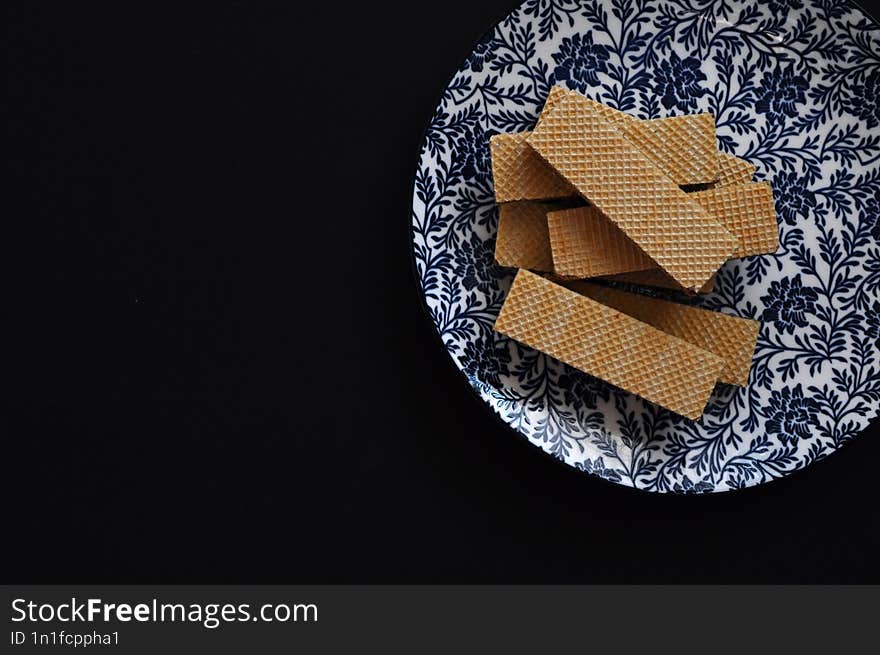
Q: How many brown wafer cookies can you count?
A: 7